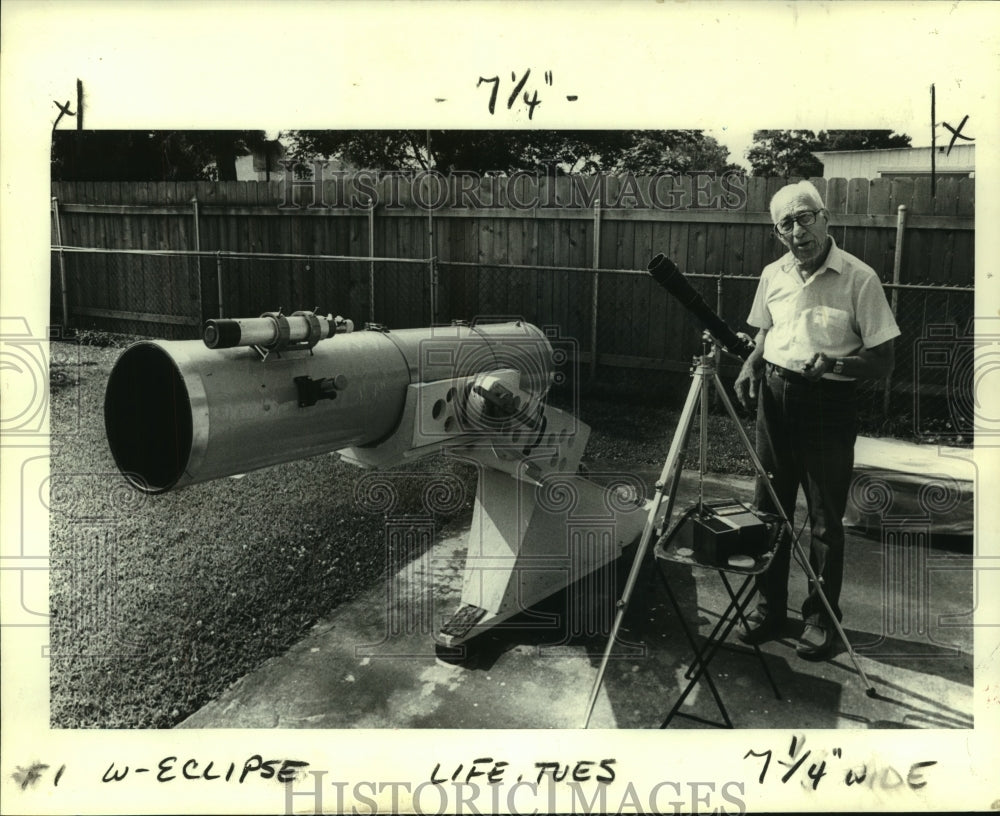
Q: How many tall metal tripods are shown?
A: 1